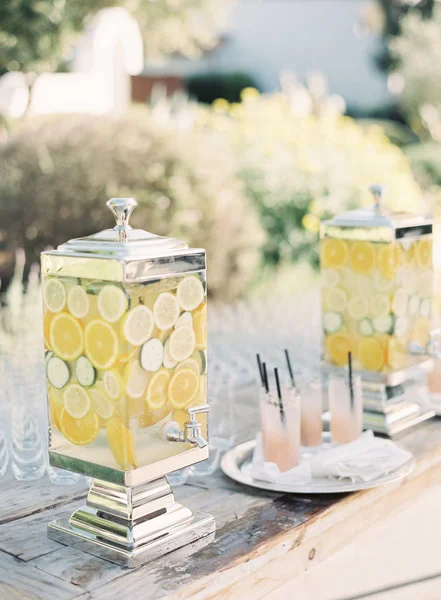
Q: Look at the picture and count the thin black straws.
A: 5